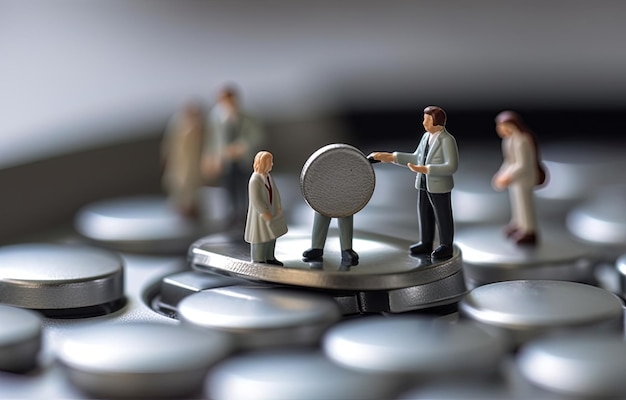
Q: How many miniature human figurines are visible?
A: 6